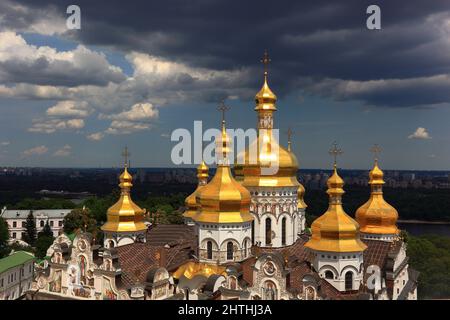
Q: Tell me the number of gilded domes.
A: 7